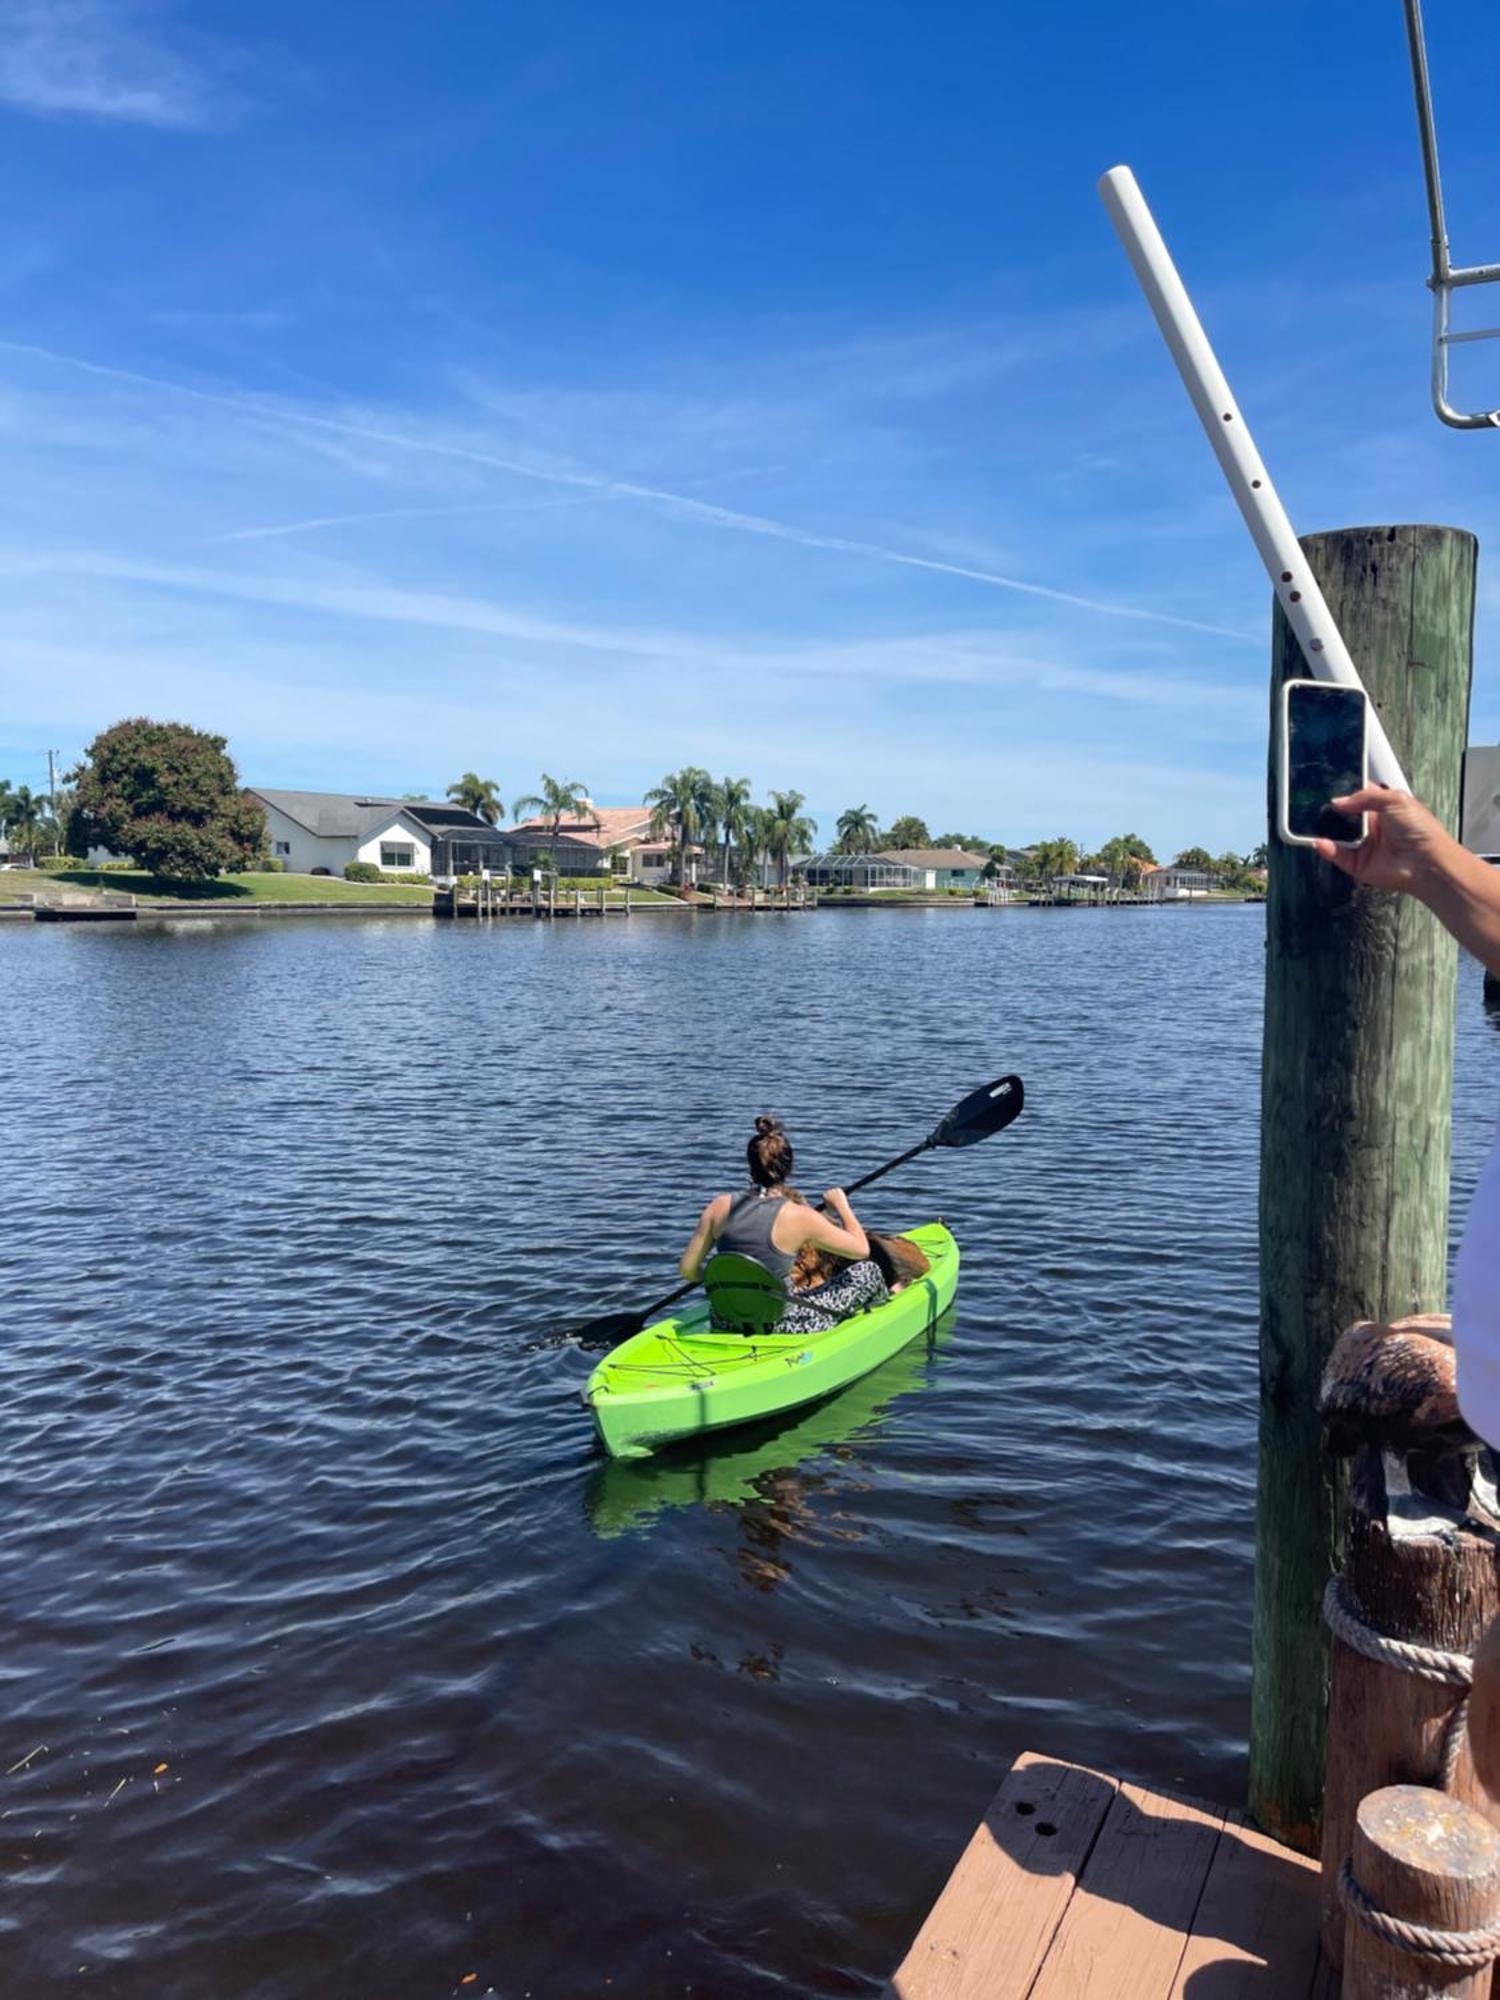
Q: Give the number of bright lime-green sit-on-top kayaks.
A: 1